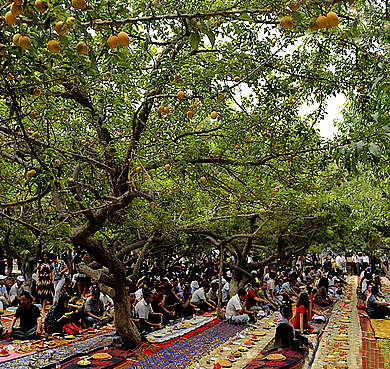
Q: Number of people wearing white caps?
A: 2